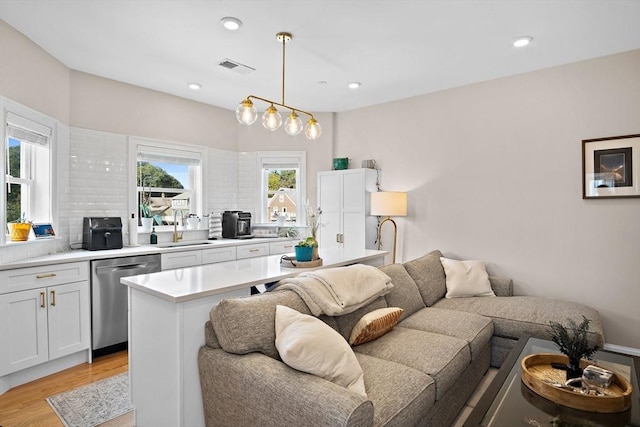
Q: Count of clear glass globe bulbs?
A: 4